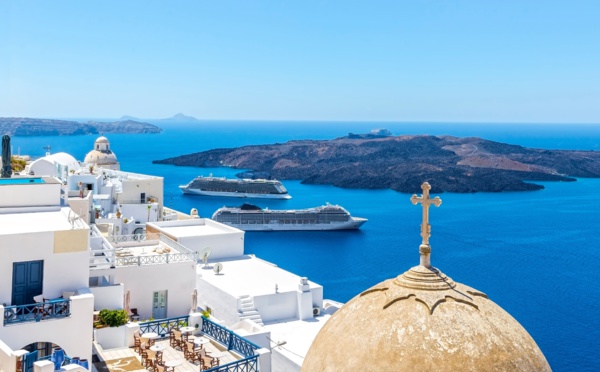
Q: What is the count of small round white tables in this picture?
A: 6